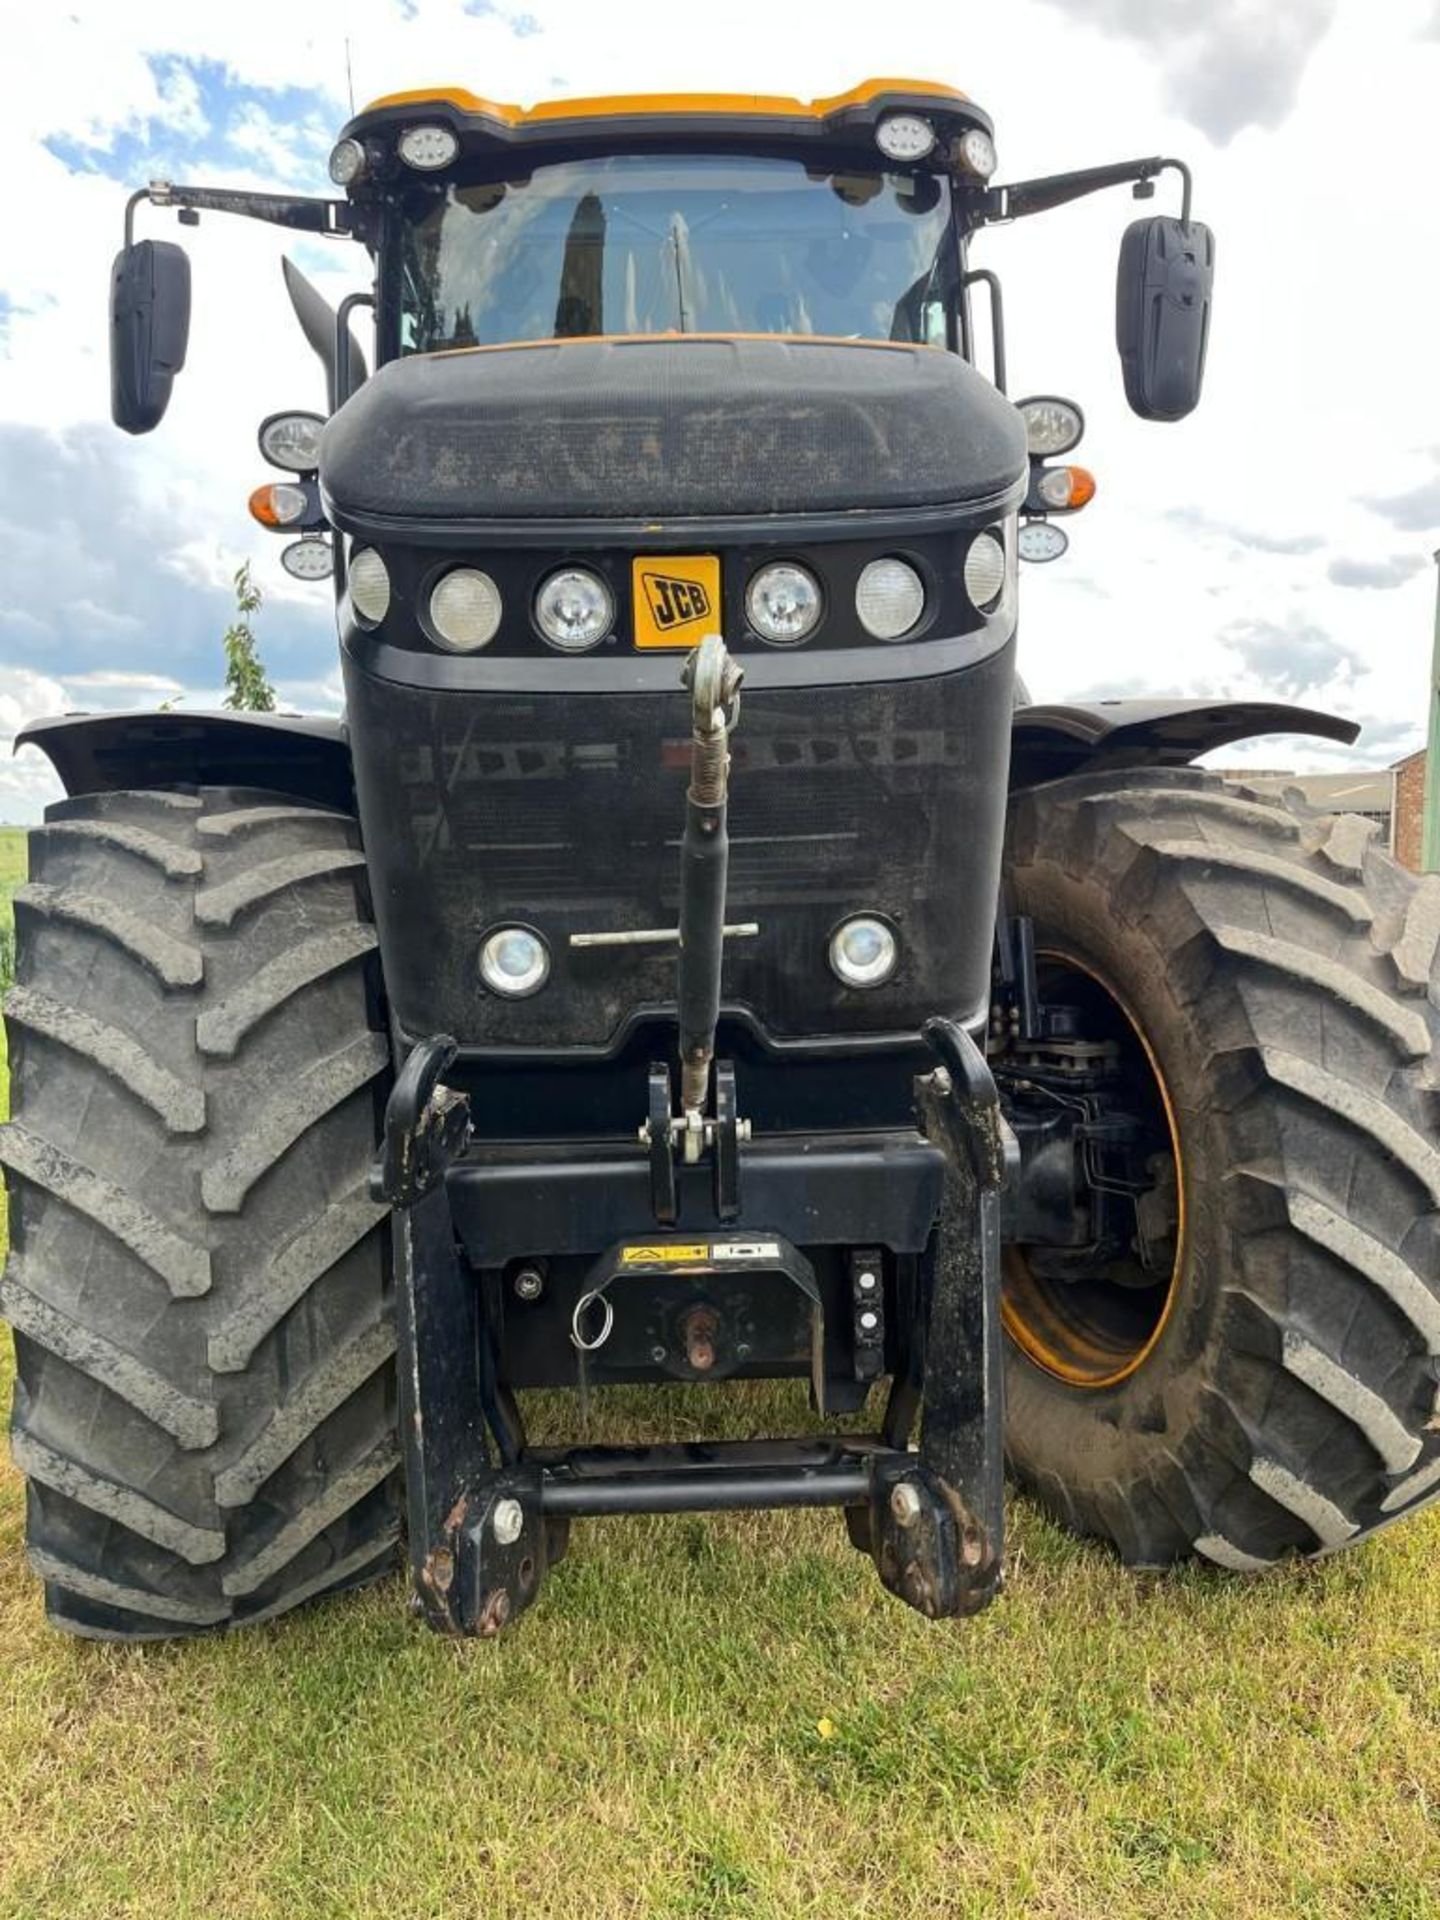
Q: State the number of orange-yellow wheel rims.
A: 1